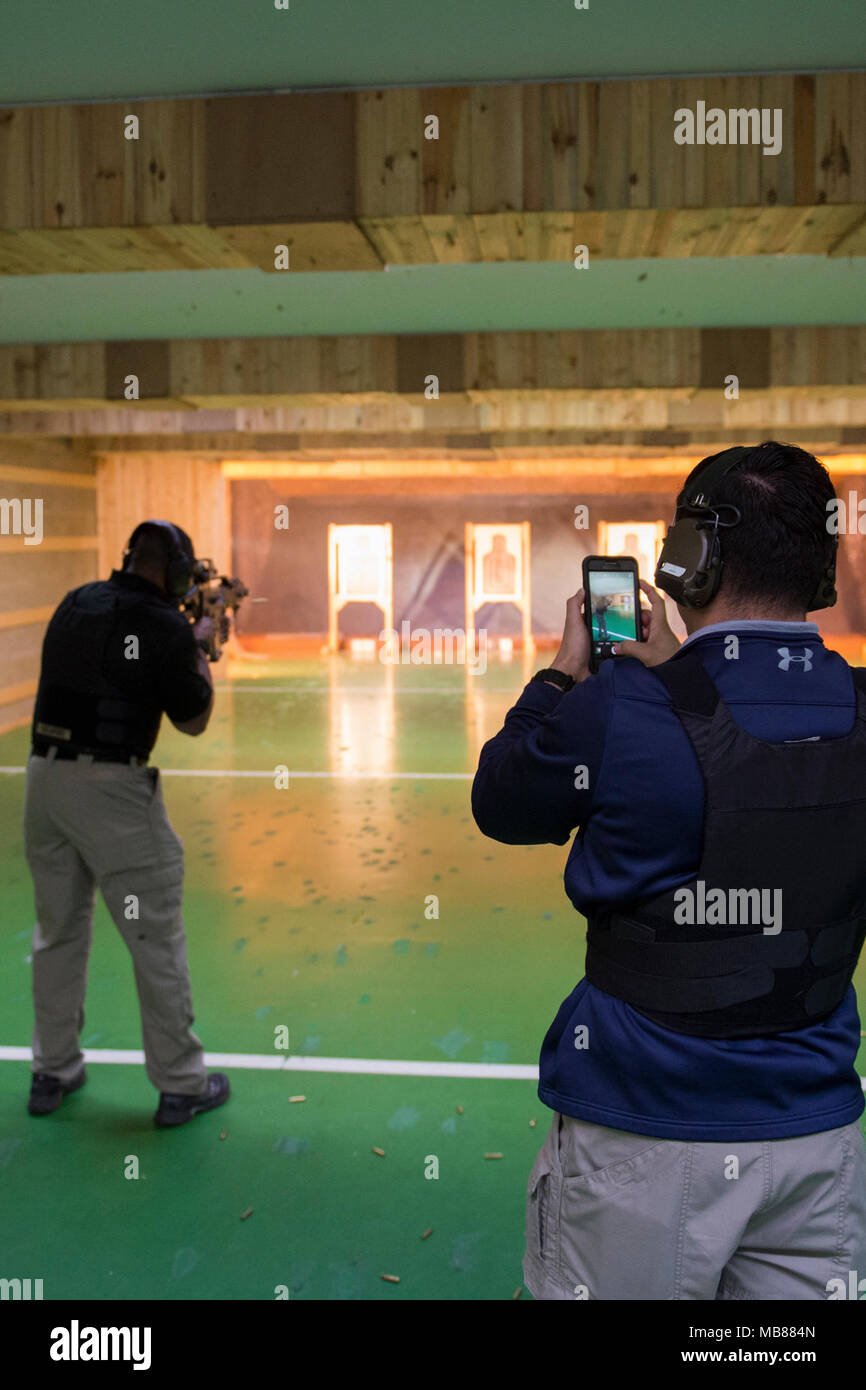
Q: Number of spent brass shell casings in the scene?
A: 10